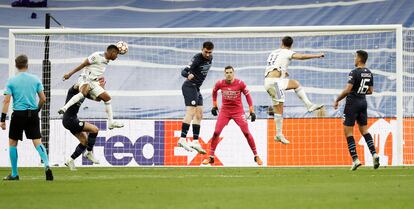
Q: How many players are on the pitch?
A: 6